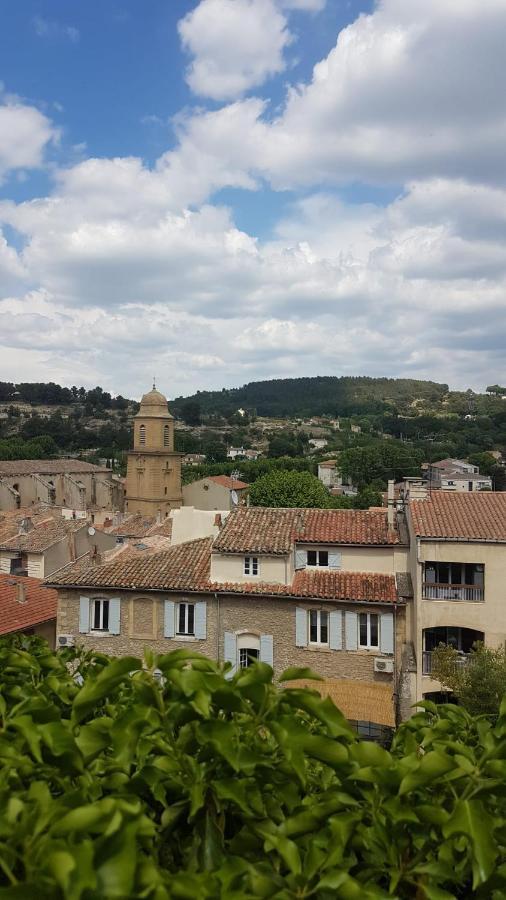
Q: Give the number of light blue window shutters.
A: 12